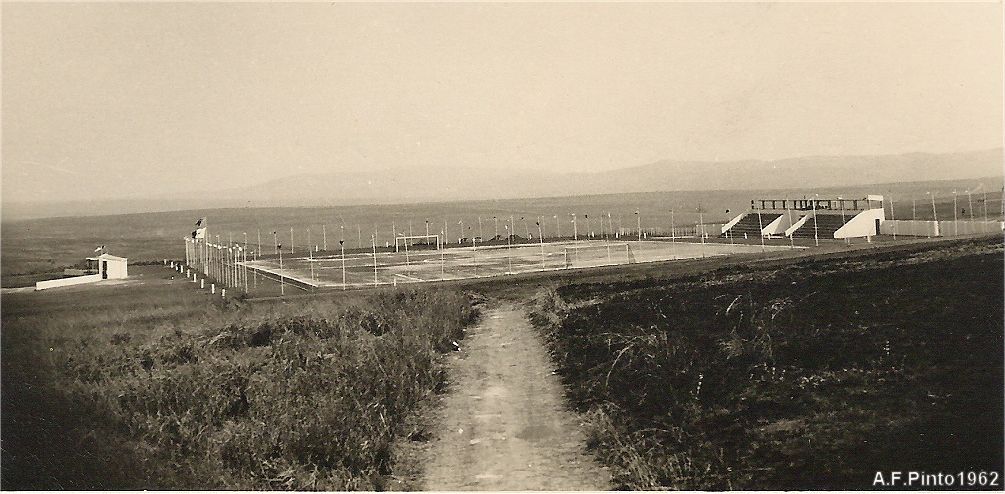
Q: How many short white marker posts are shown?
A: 9